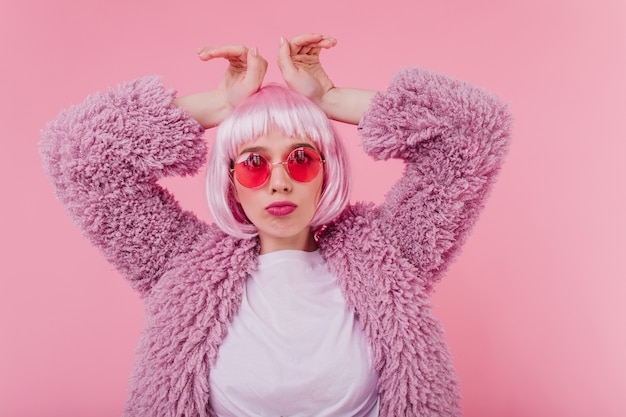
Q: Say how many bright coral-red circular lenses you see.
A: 2